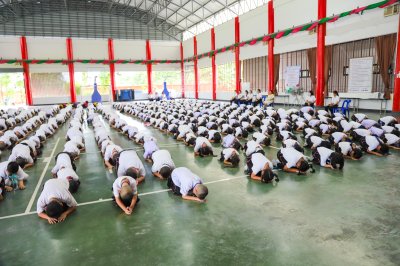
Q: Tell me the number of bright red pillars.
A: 11